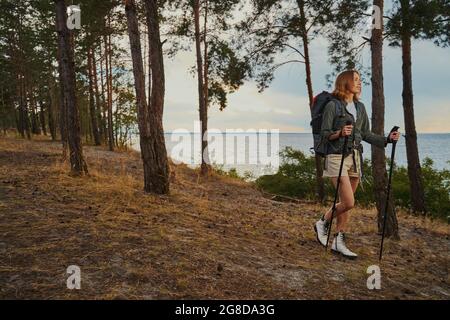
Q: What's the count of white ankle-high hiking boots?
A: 2